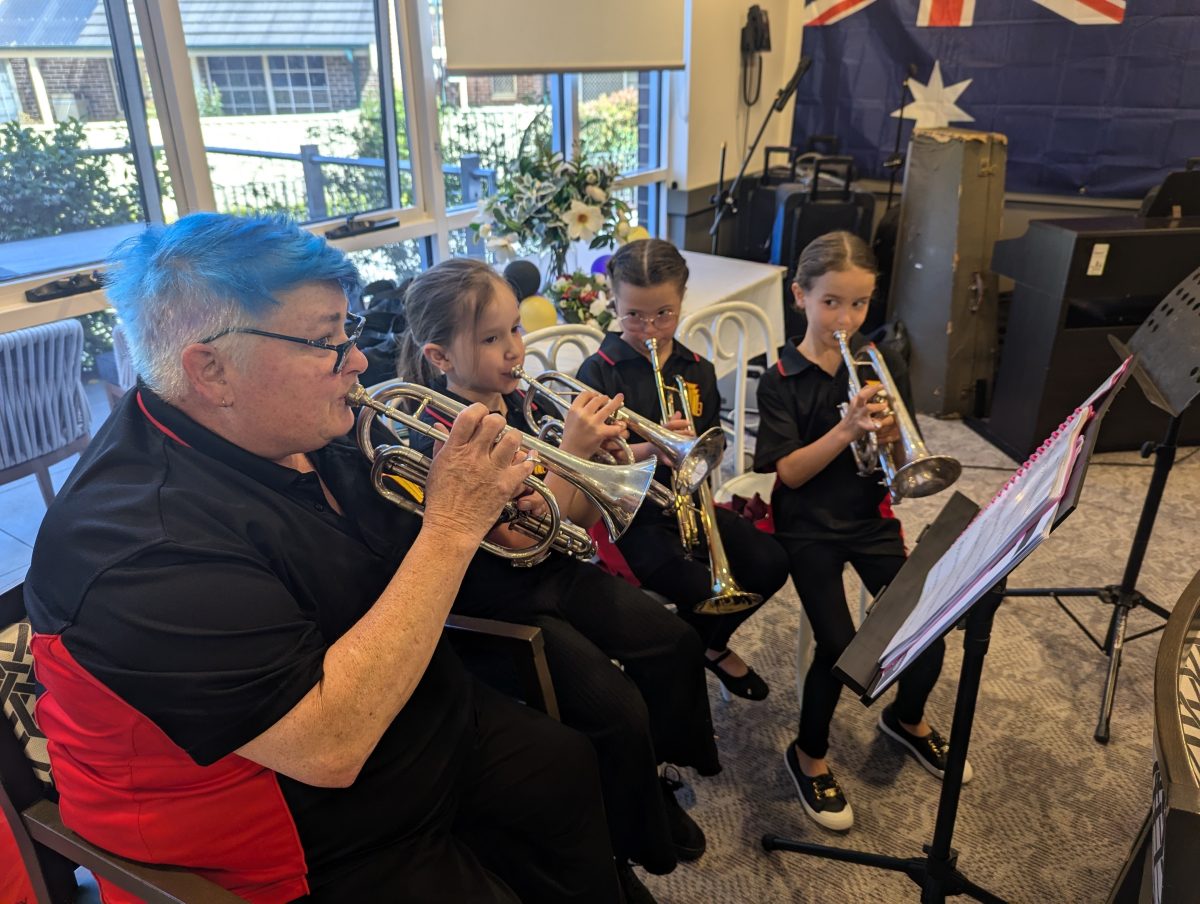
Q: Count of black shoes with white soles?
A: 2